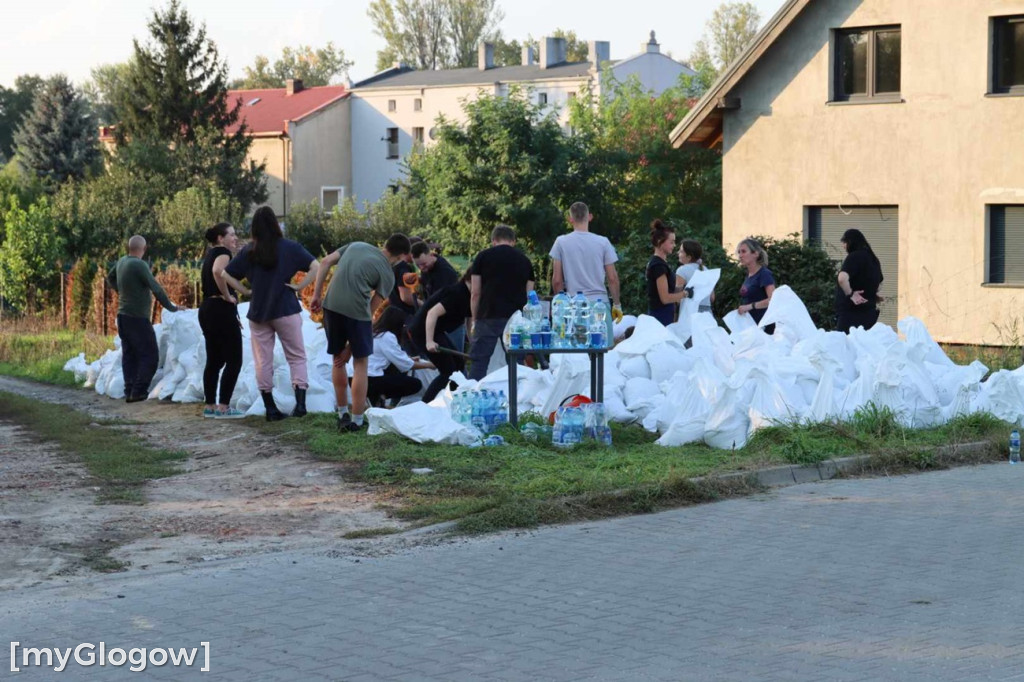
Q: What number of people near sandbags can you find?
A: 14